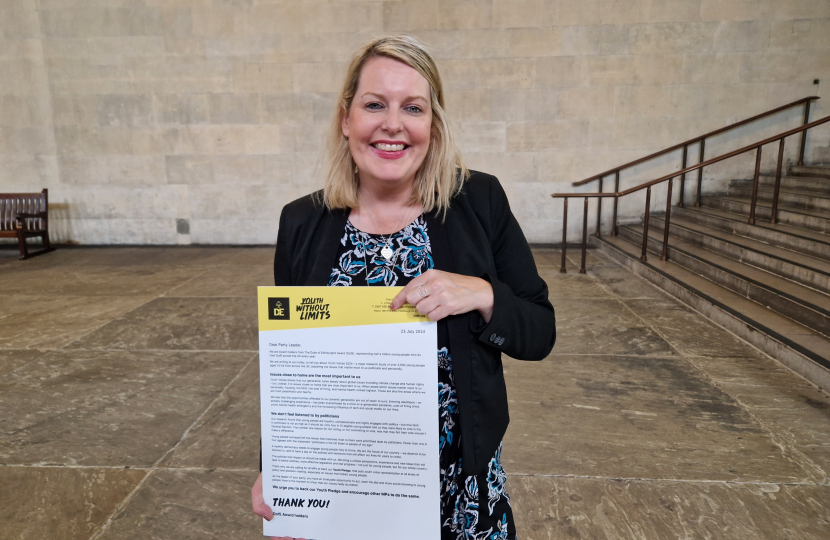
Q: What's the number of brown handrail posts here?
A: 11